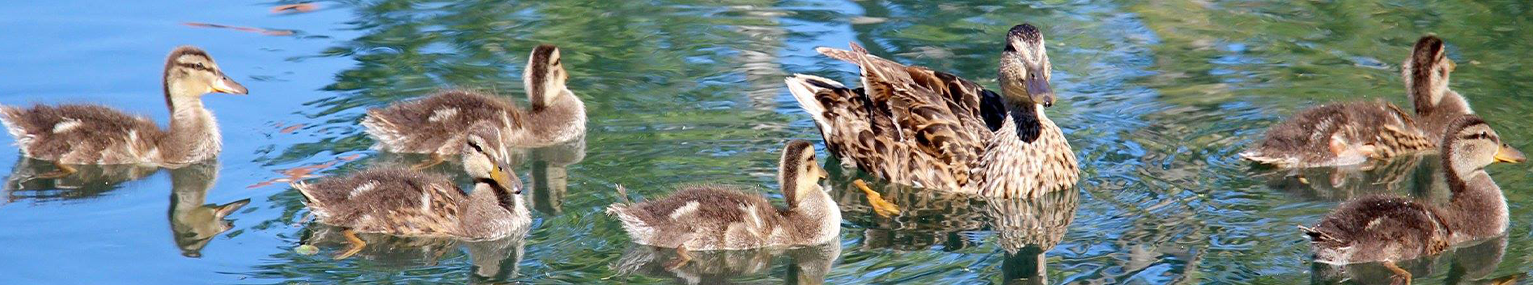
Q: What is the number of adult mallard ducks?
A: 1